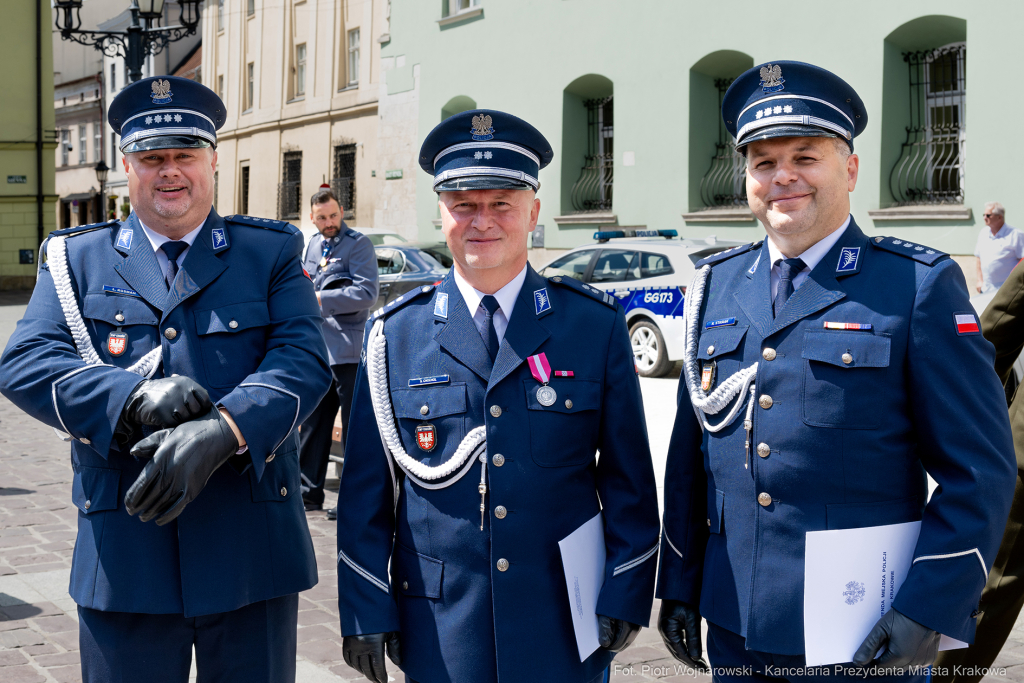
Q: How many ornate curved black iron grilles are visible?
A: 3